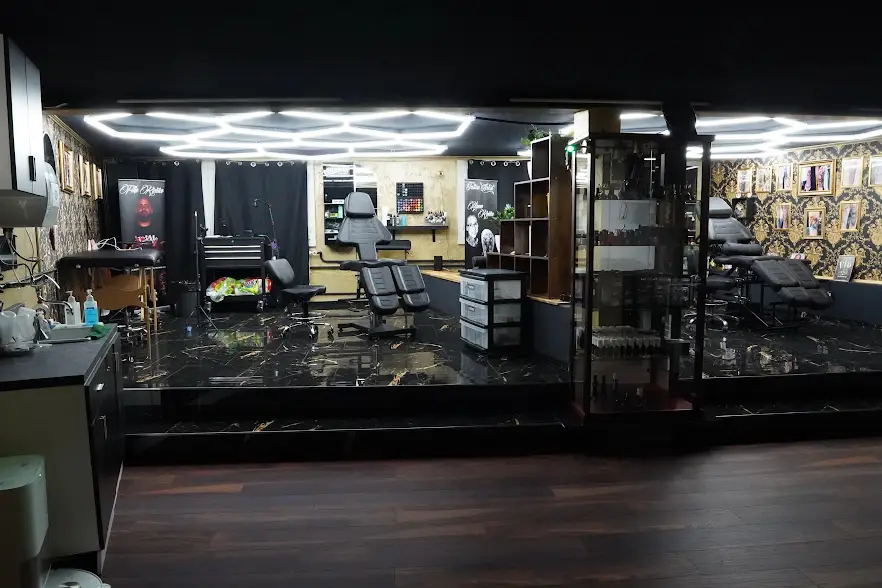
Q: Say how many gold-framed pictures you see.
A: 12